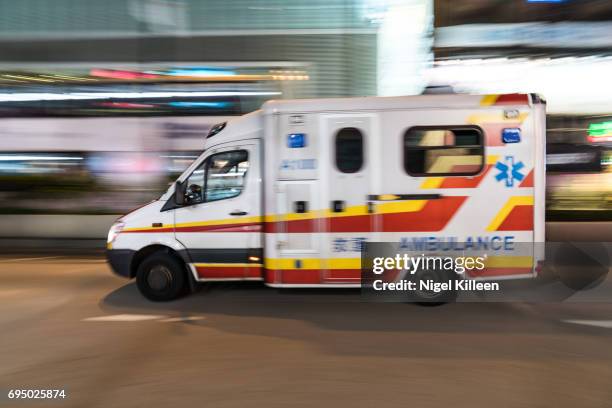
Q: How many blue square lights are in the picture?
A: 2